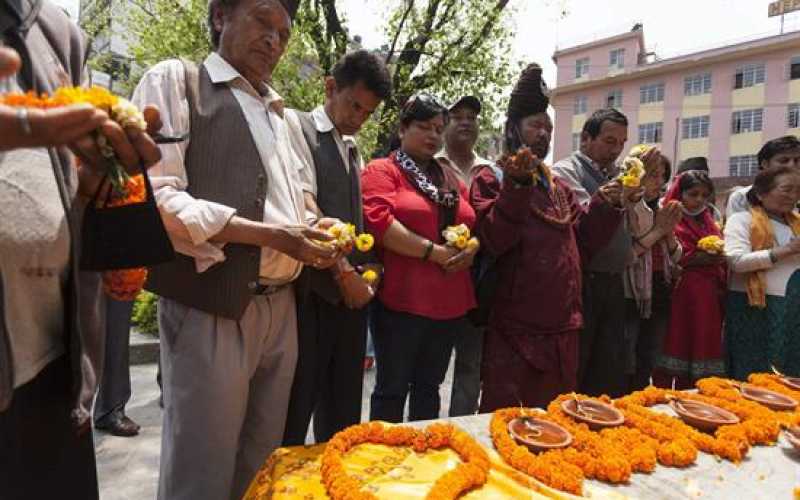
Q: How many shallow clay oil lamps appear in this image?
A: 6